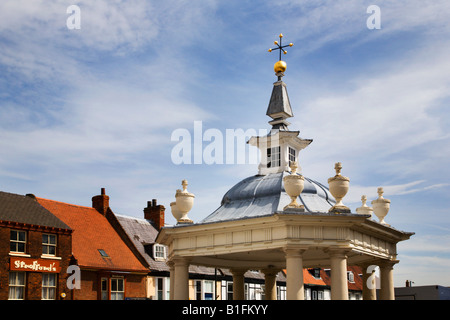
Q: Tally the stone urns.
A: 6